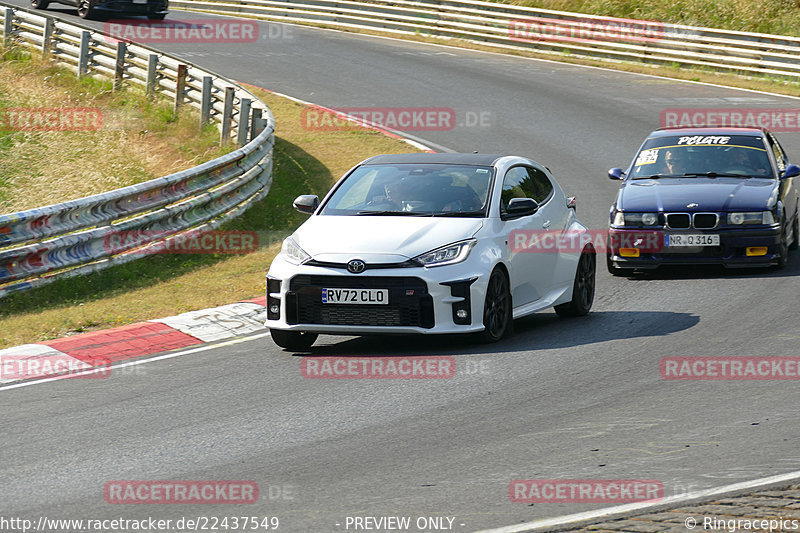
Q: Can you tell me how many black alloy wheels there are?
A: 2